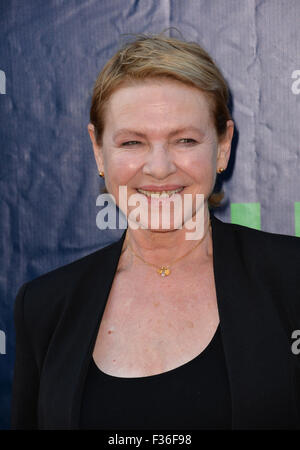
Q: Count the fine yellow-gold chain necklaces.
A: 1